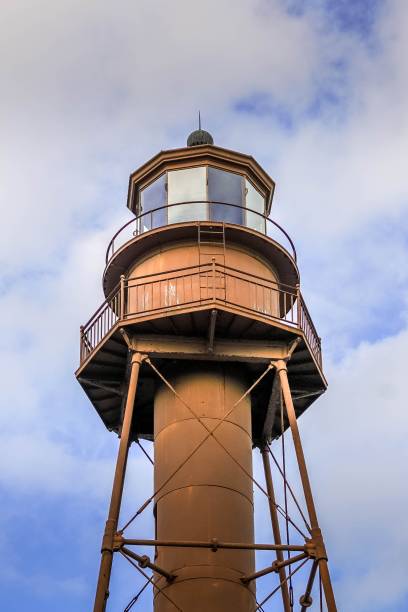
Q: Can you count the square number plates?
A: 0